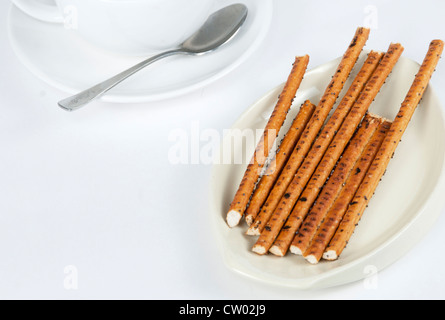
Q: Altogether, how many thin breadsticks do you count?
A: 8